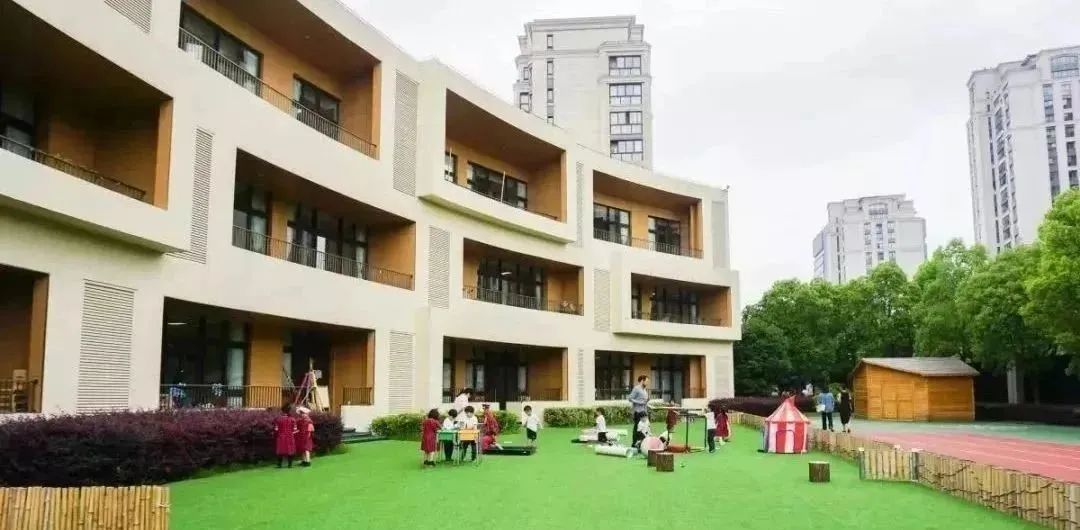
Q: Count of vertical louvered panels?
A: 11